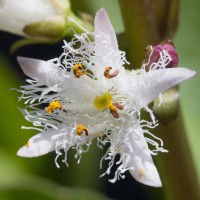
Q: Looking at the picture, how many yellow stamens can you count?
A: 5